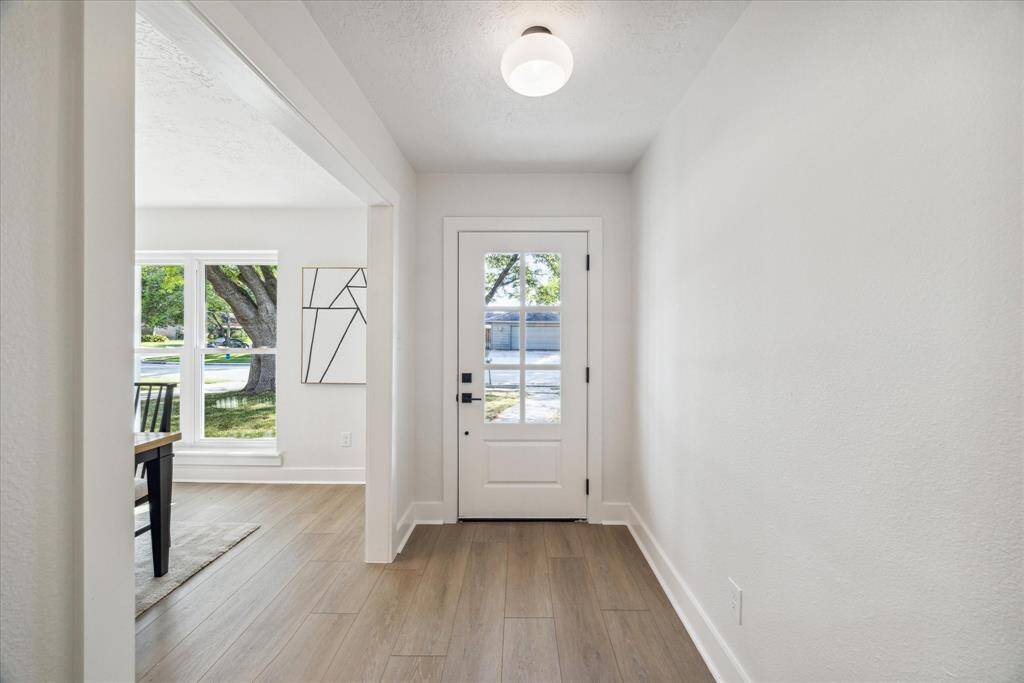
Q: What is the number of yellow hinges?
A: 0